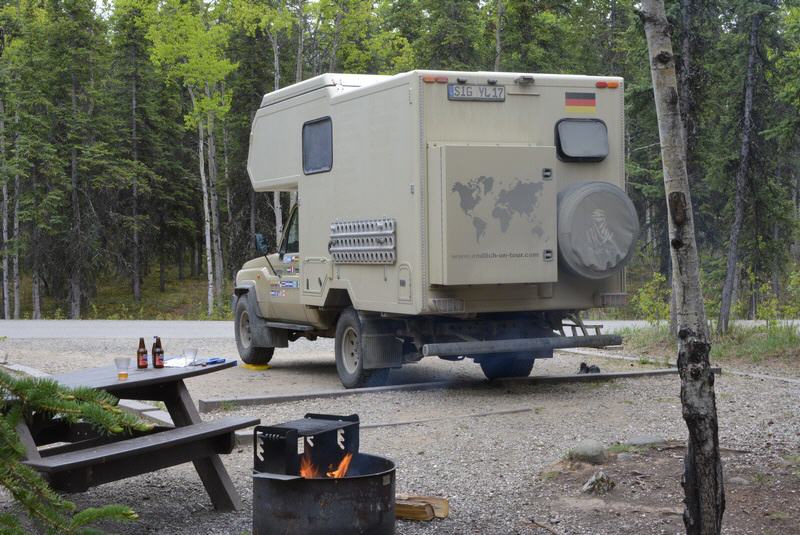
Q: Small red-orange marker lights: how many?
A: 4